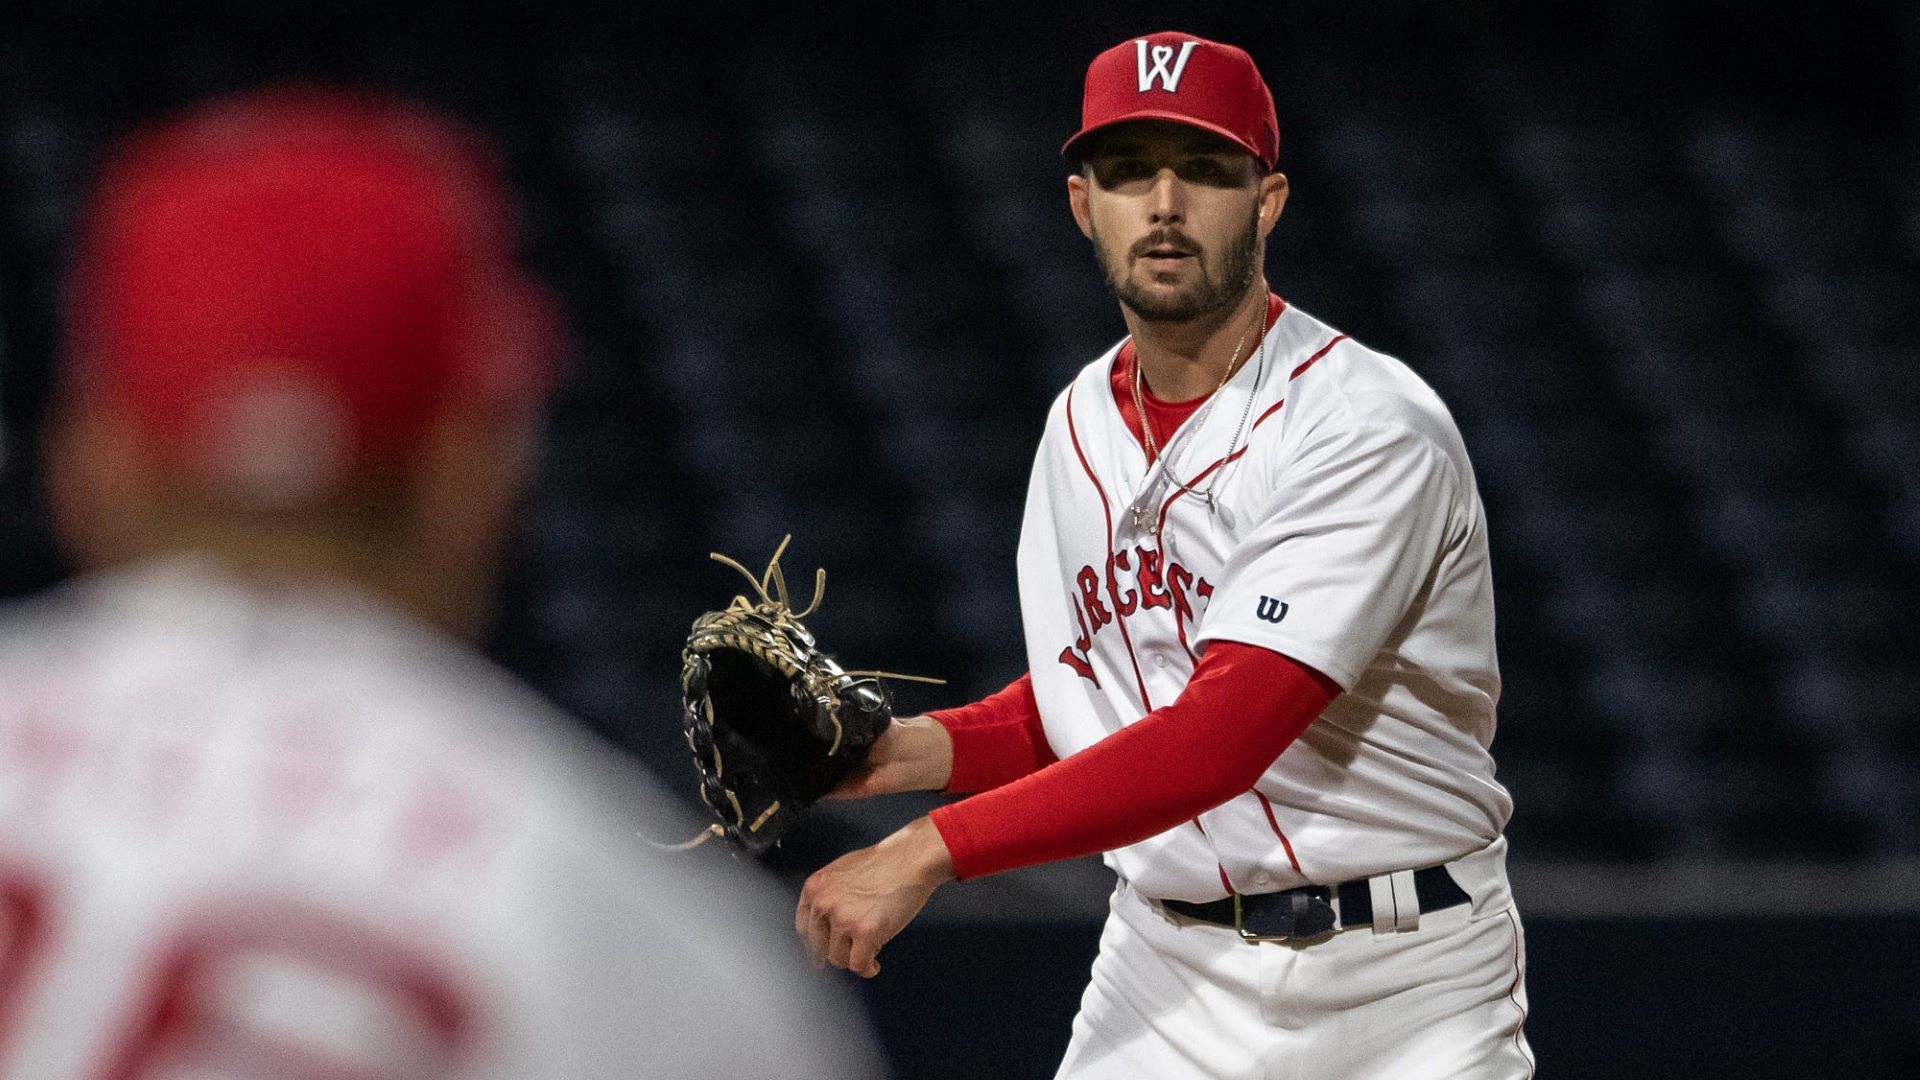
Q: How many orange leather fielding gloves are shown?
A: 0